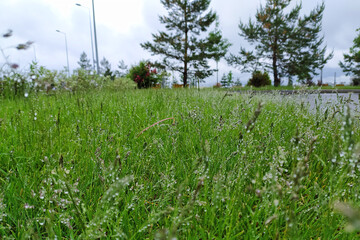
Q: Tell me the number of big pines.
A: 2